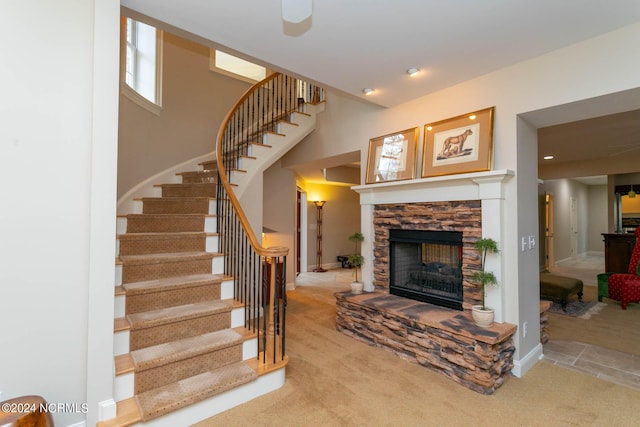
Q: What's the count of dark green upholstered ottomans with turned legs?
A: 1